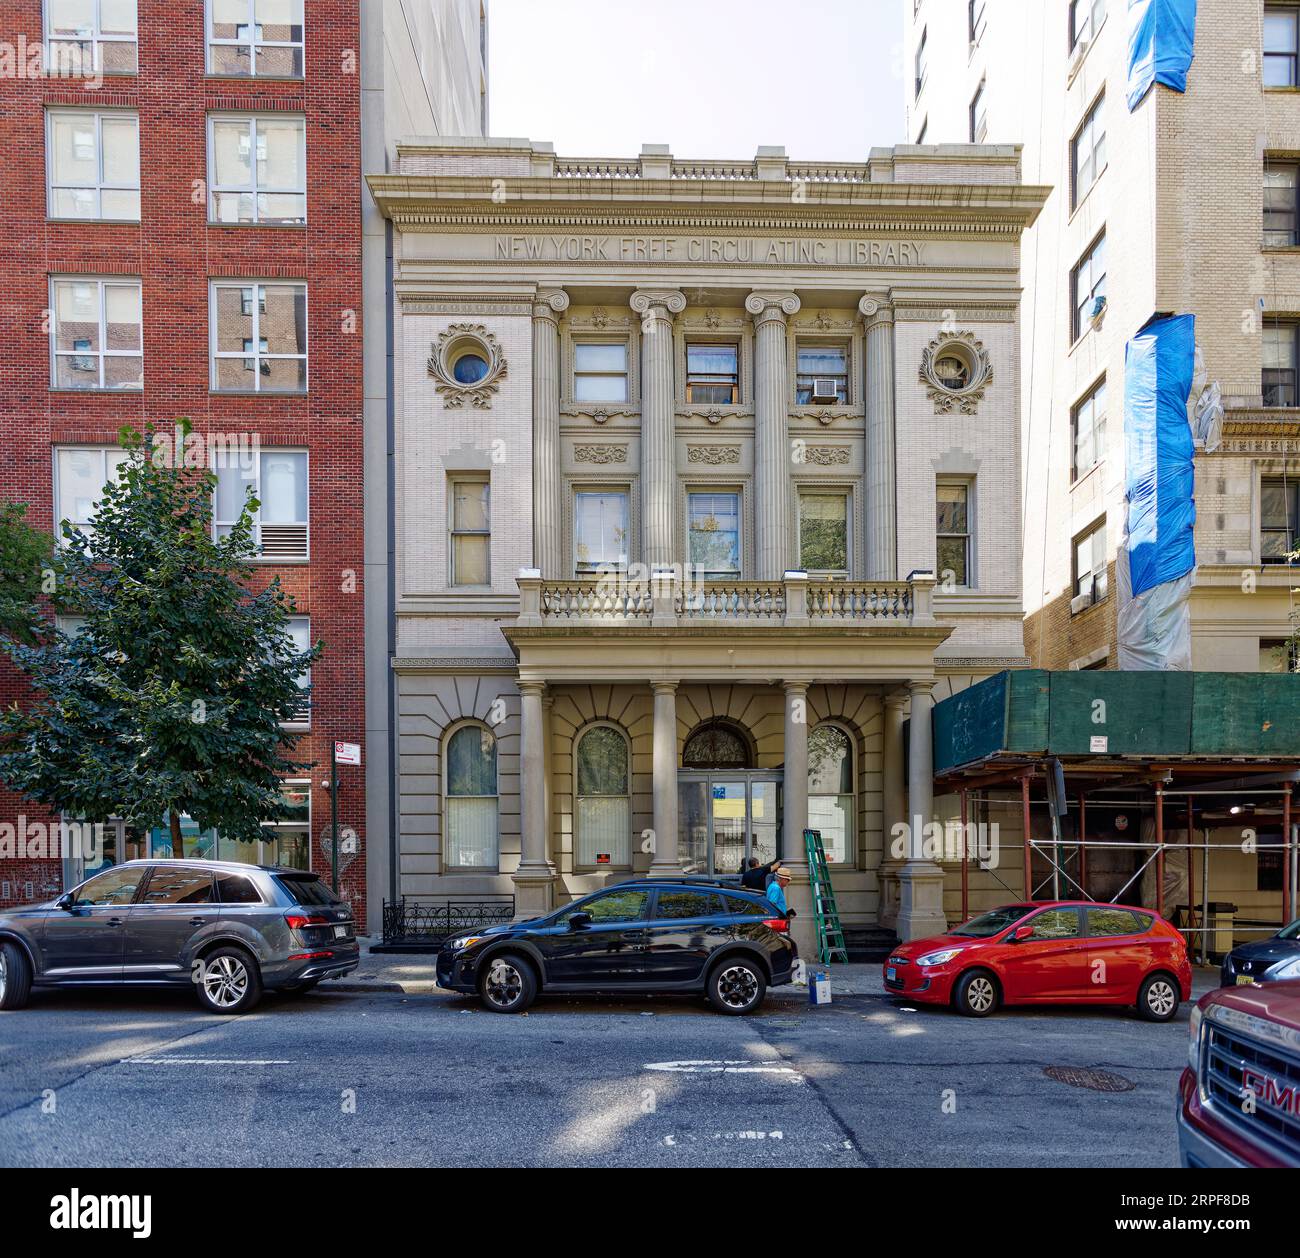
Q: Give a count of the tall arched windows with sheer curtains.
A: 3